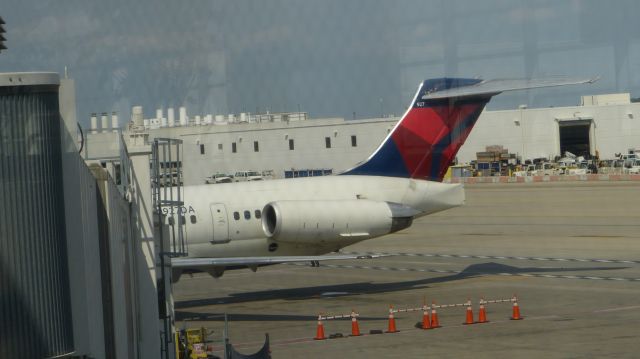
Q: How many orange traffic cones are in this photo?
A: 8